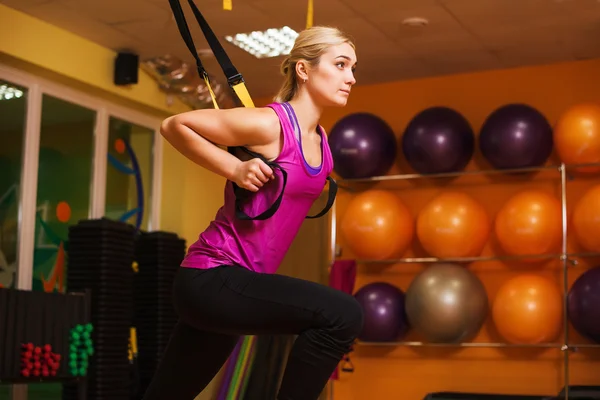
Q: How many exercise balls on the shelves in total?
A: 12